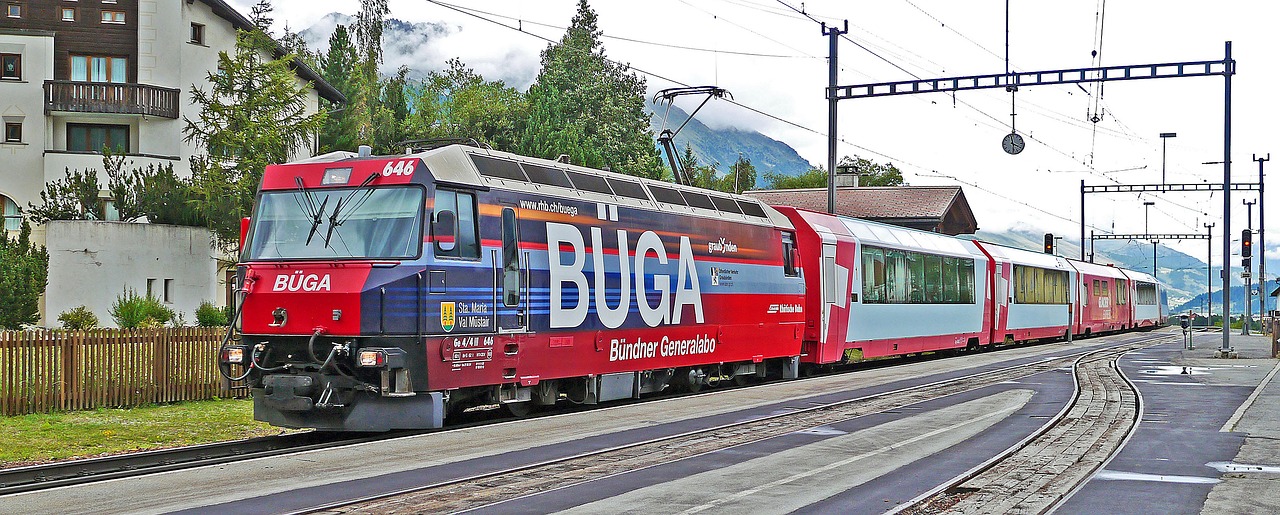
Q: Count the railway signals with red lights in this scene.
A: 2